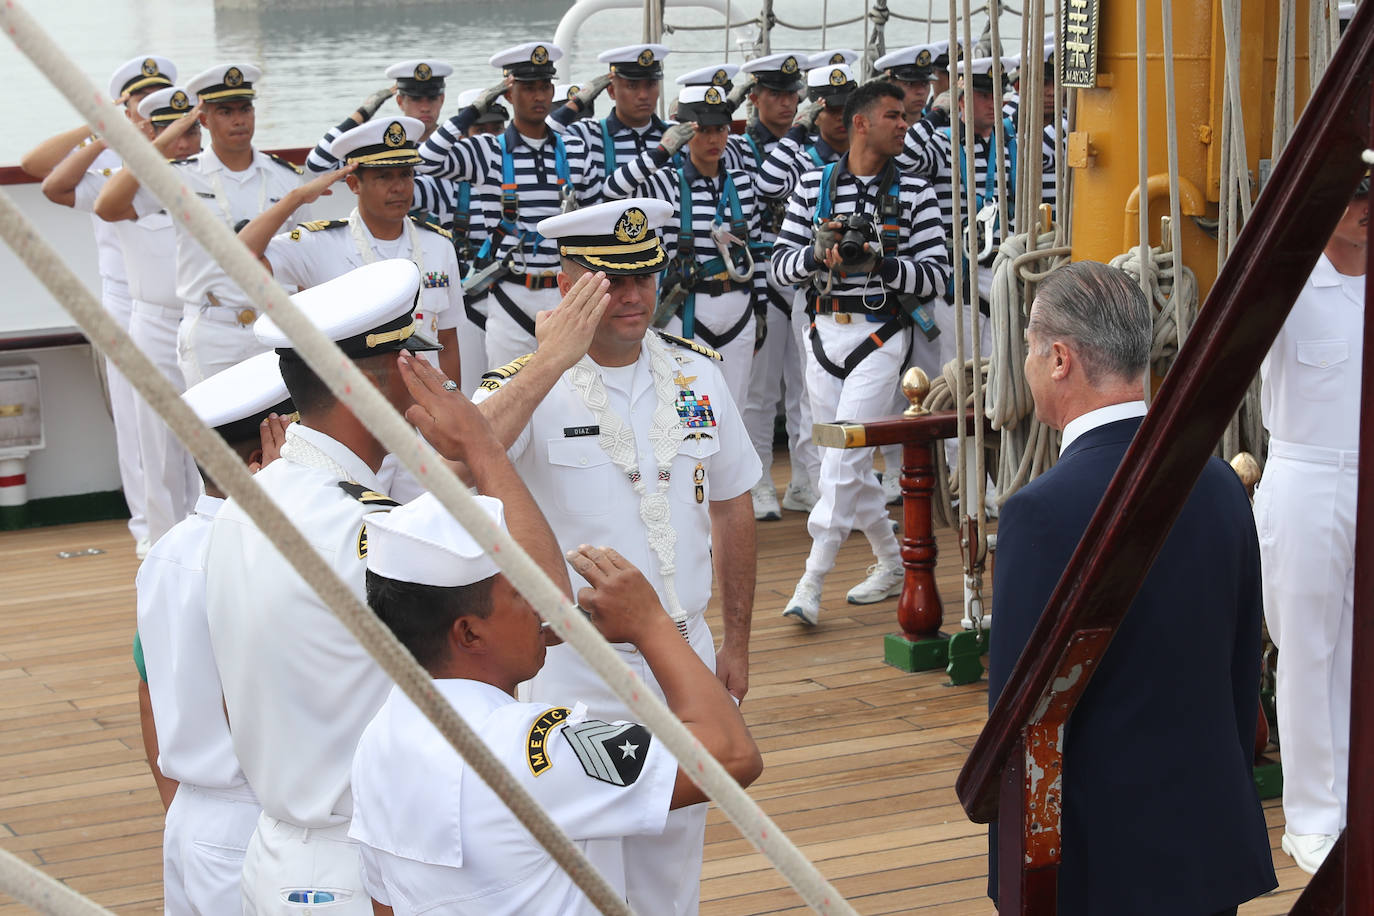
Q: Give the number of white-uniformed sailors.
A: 9